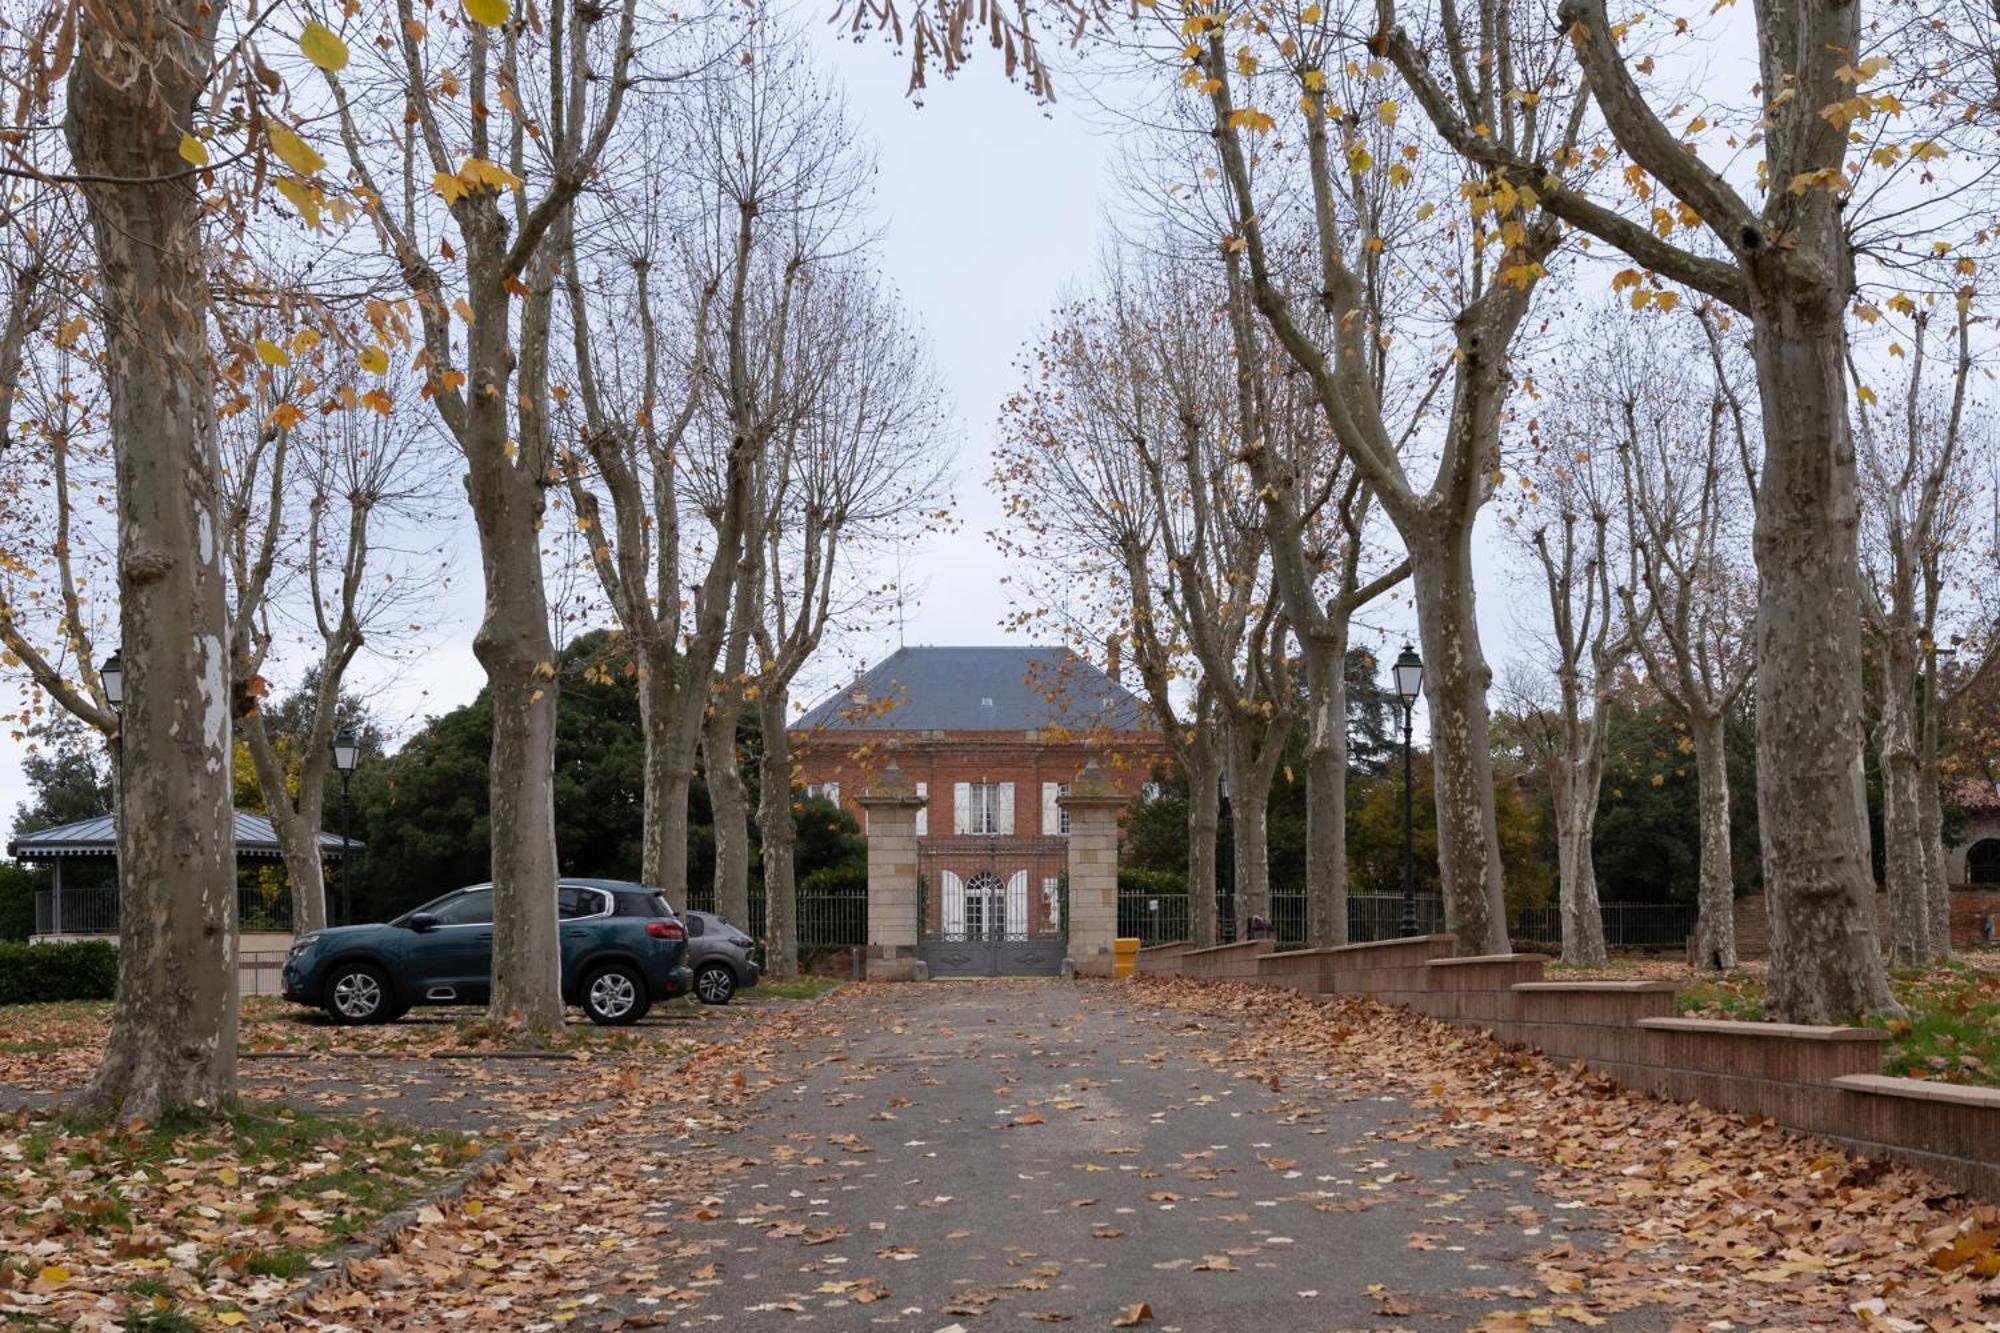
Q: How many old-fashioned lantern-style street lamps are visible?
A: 3